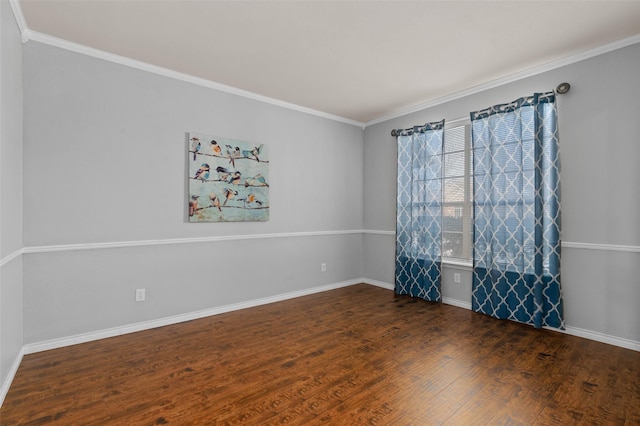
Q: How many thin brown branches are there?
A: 3